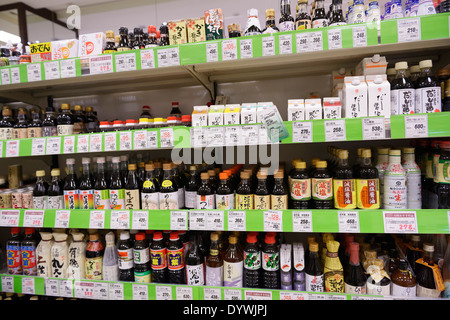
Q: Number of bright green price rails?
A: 4